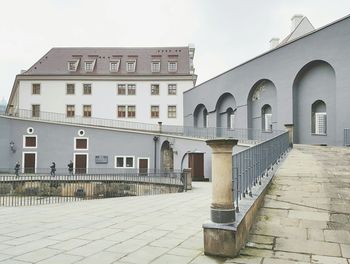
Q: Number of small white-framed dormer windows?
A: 6